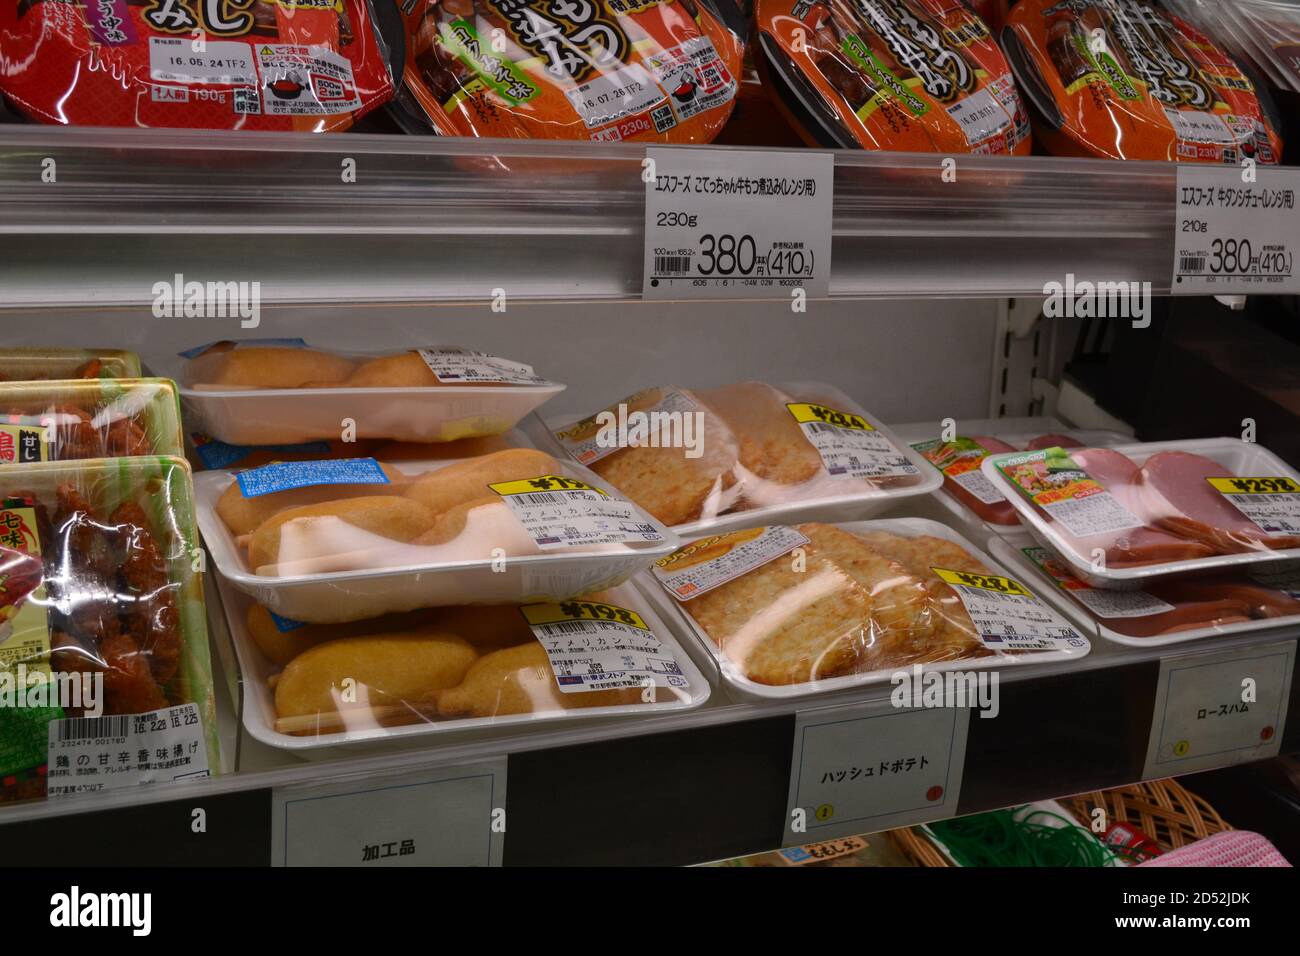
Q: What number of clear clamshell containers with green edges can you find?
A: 3